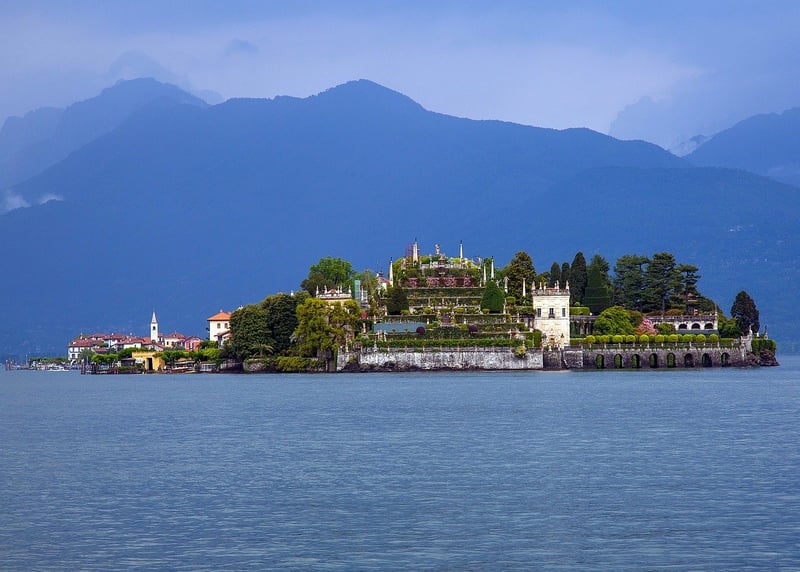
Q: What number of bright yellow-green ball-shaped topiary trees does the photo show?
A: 10